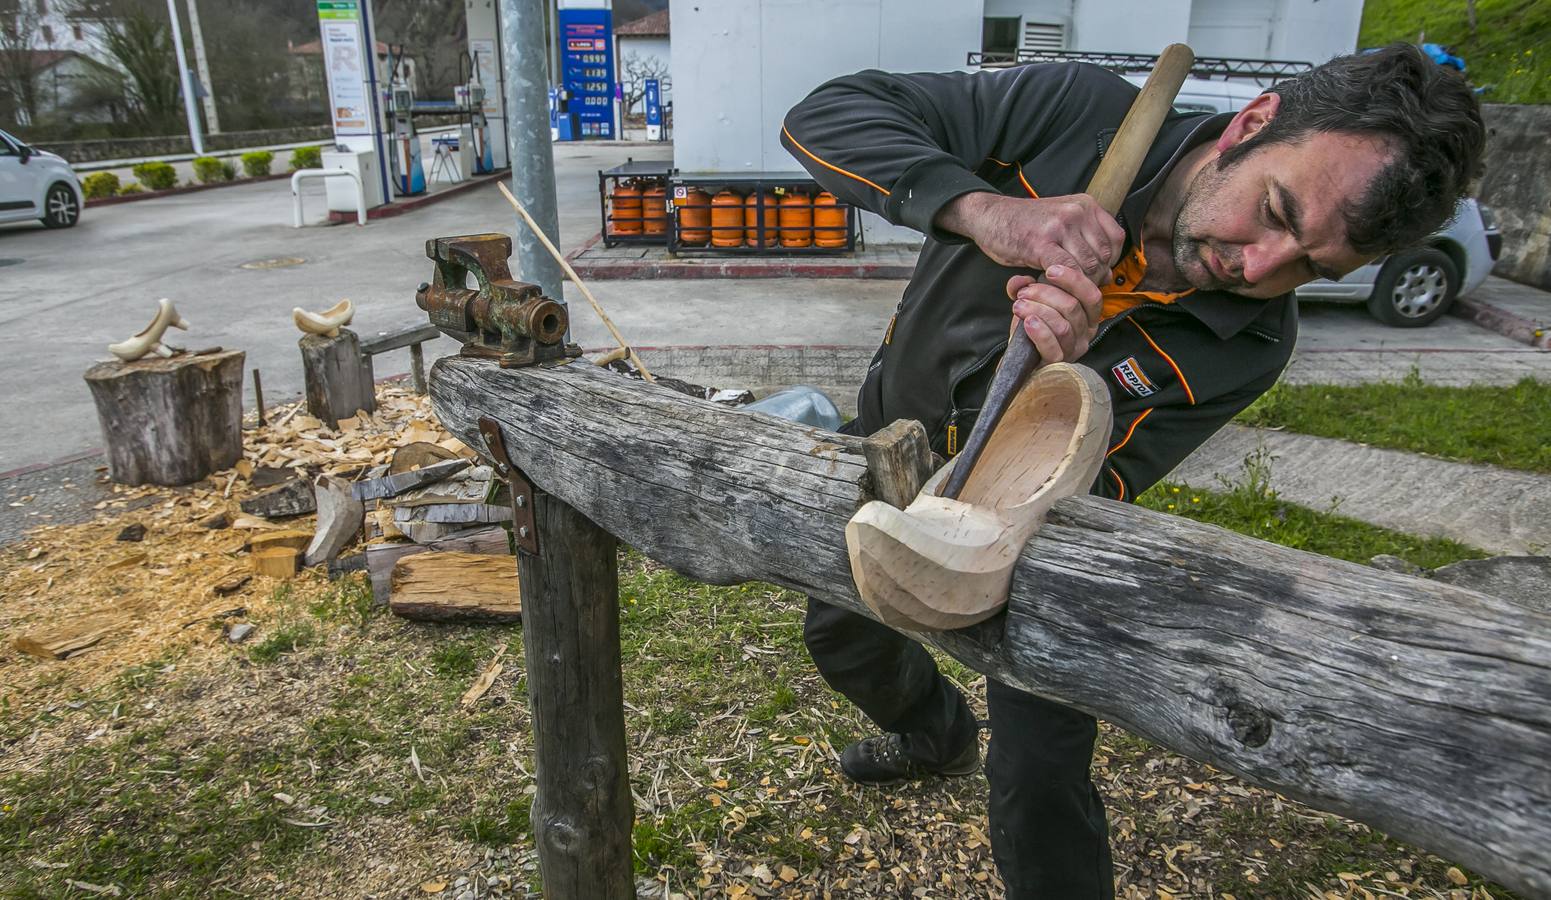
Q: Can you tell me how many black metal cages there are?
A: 2